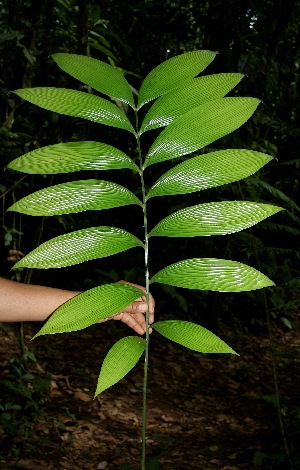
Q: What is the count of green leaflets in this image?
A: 14